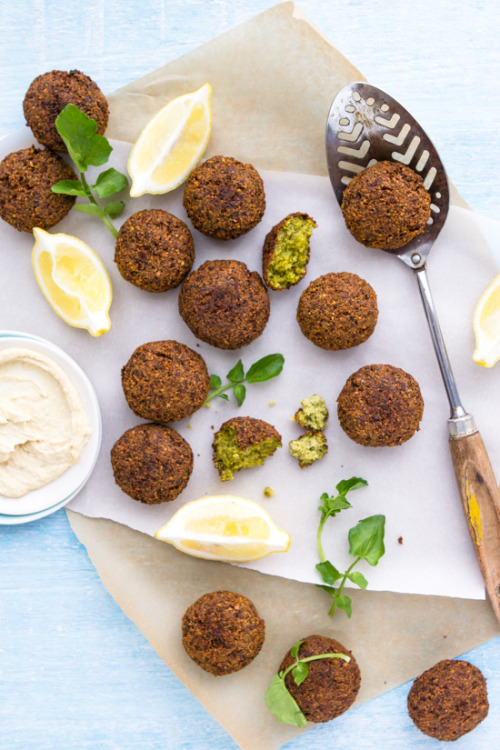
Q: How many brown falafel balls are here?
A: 13